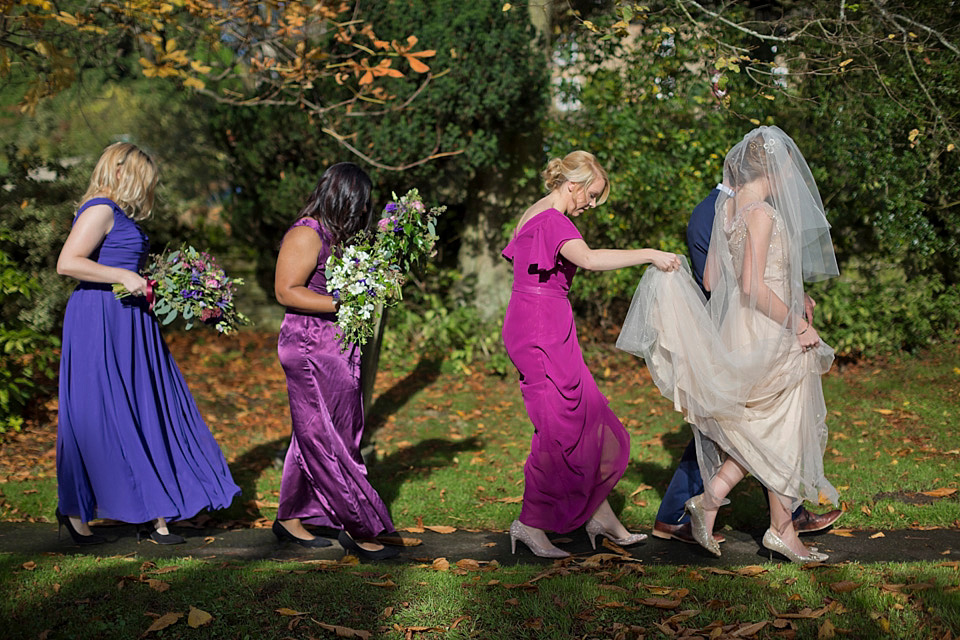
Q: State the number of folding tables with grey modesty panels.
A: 0